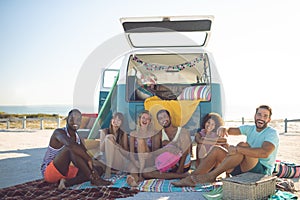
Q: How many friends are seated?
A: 6